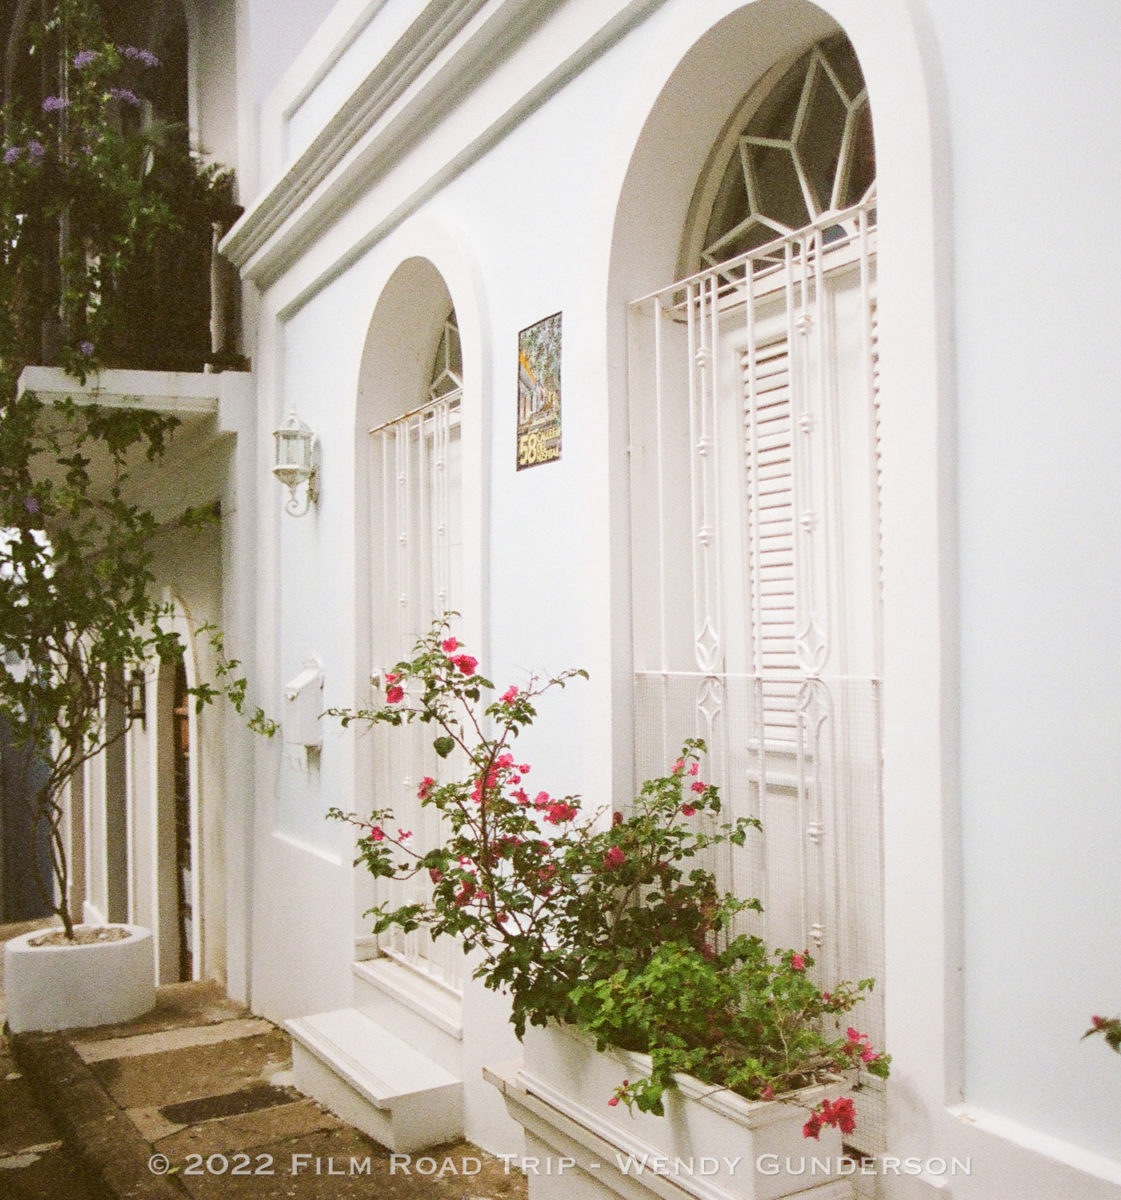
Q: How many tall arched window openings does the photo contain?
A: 2